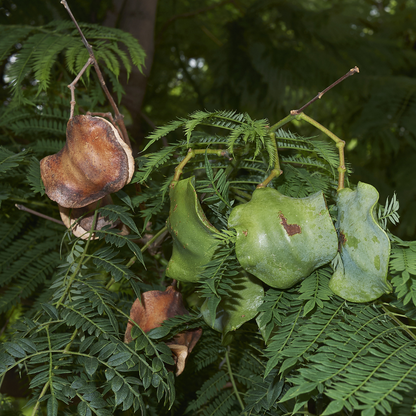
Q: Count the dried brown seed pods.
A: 3